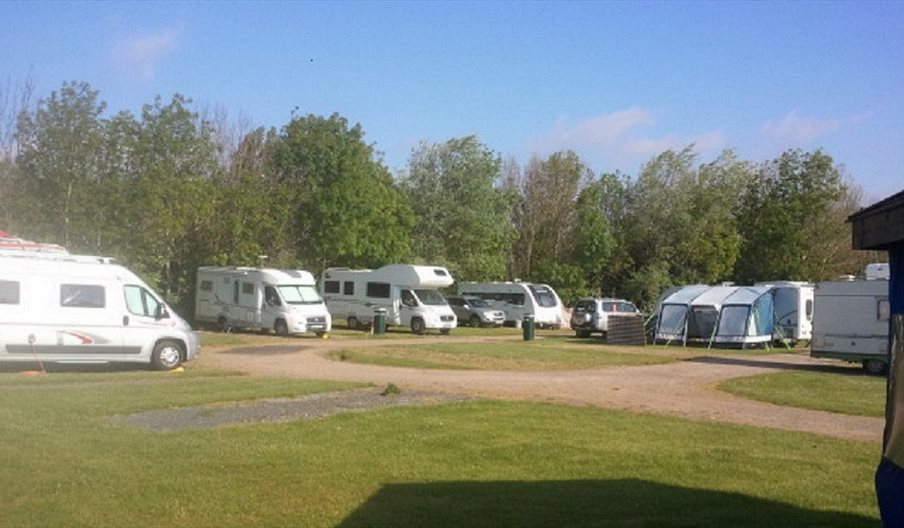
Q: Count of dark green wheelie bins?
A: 2